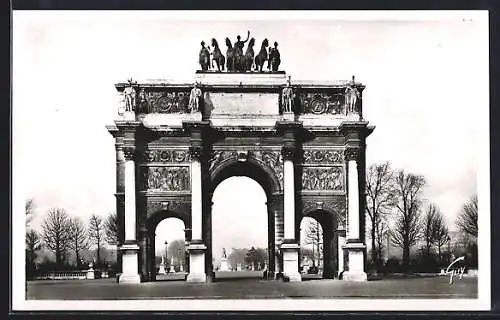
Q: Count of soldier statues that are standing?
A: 4